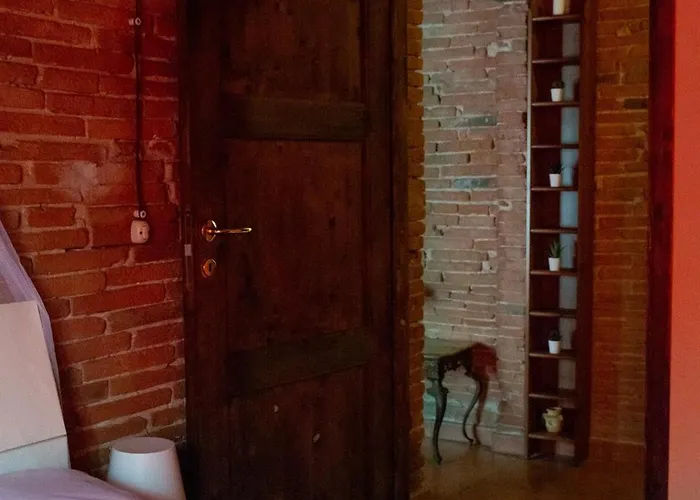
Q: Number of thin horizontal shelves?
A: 11